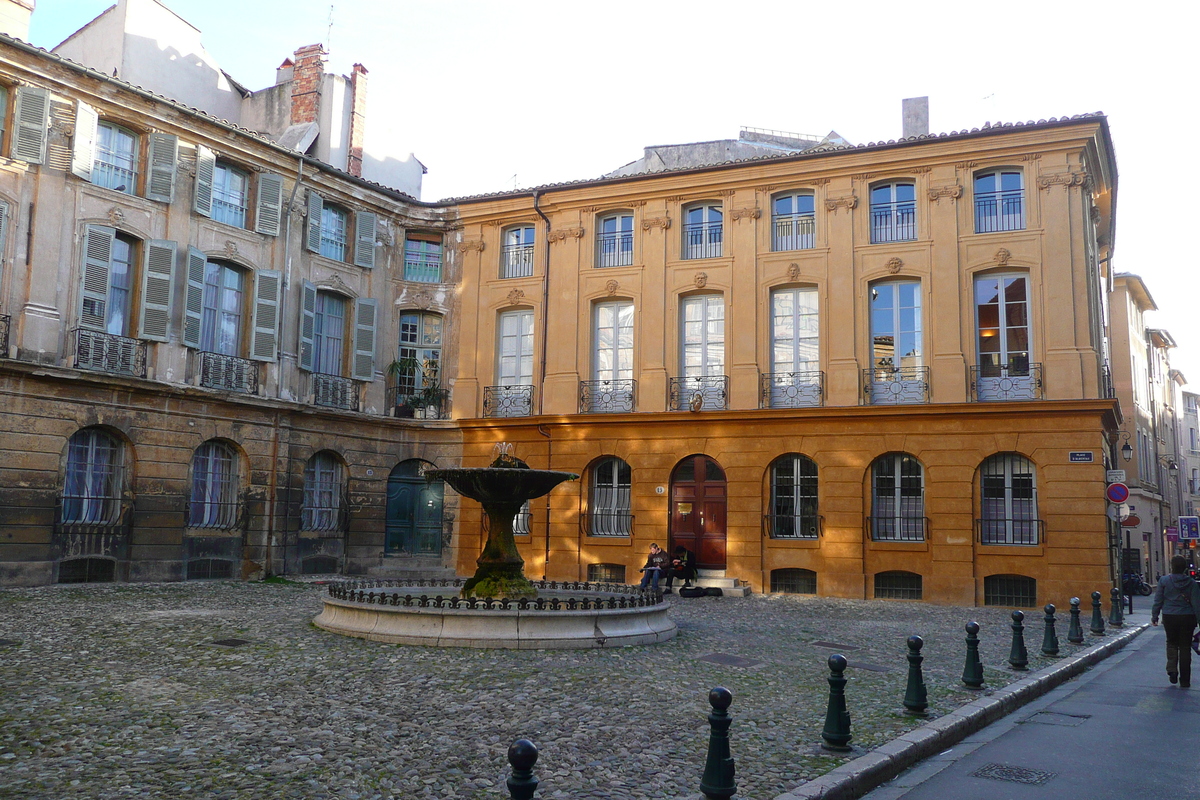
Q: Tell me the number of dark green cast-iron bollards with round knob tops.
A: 10